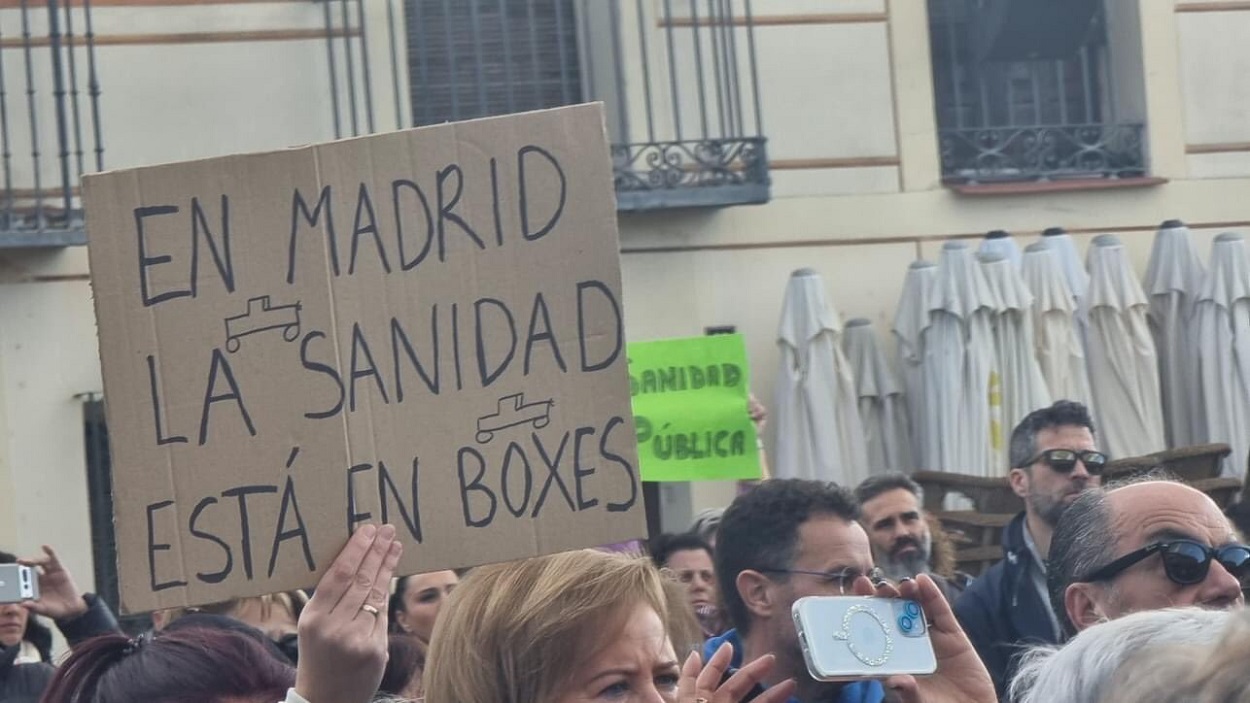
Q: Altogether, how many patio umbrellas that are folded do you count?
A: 11